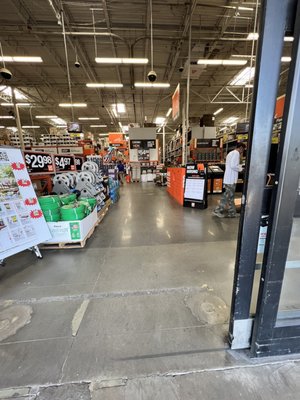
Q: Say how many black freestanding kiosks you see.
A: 1